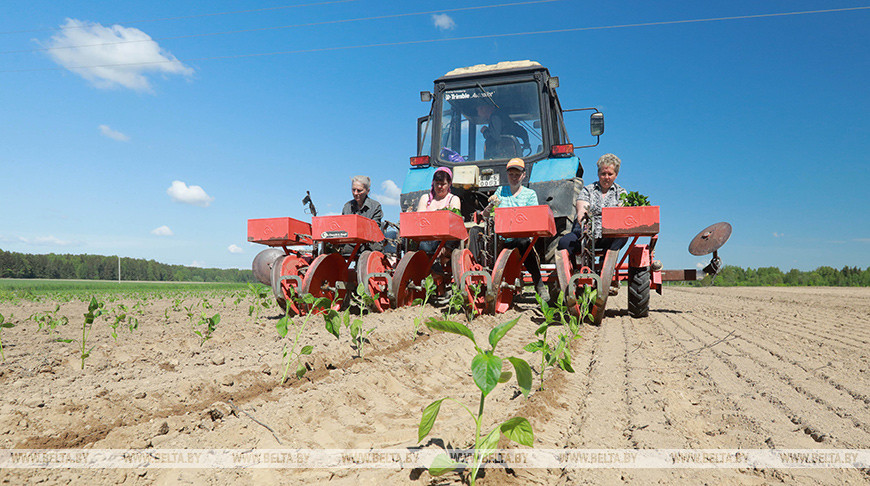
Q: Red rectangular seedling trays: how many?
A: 5